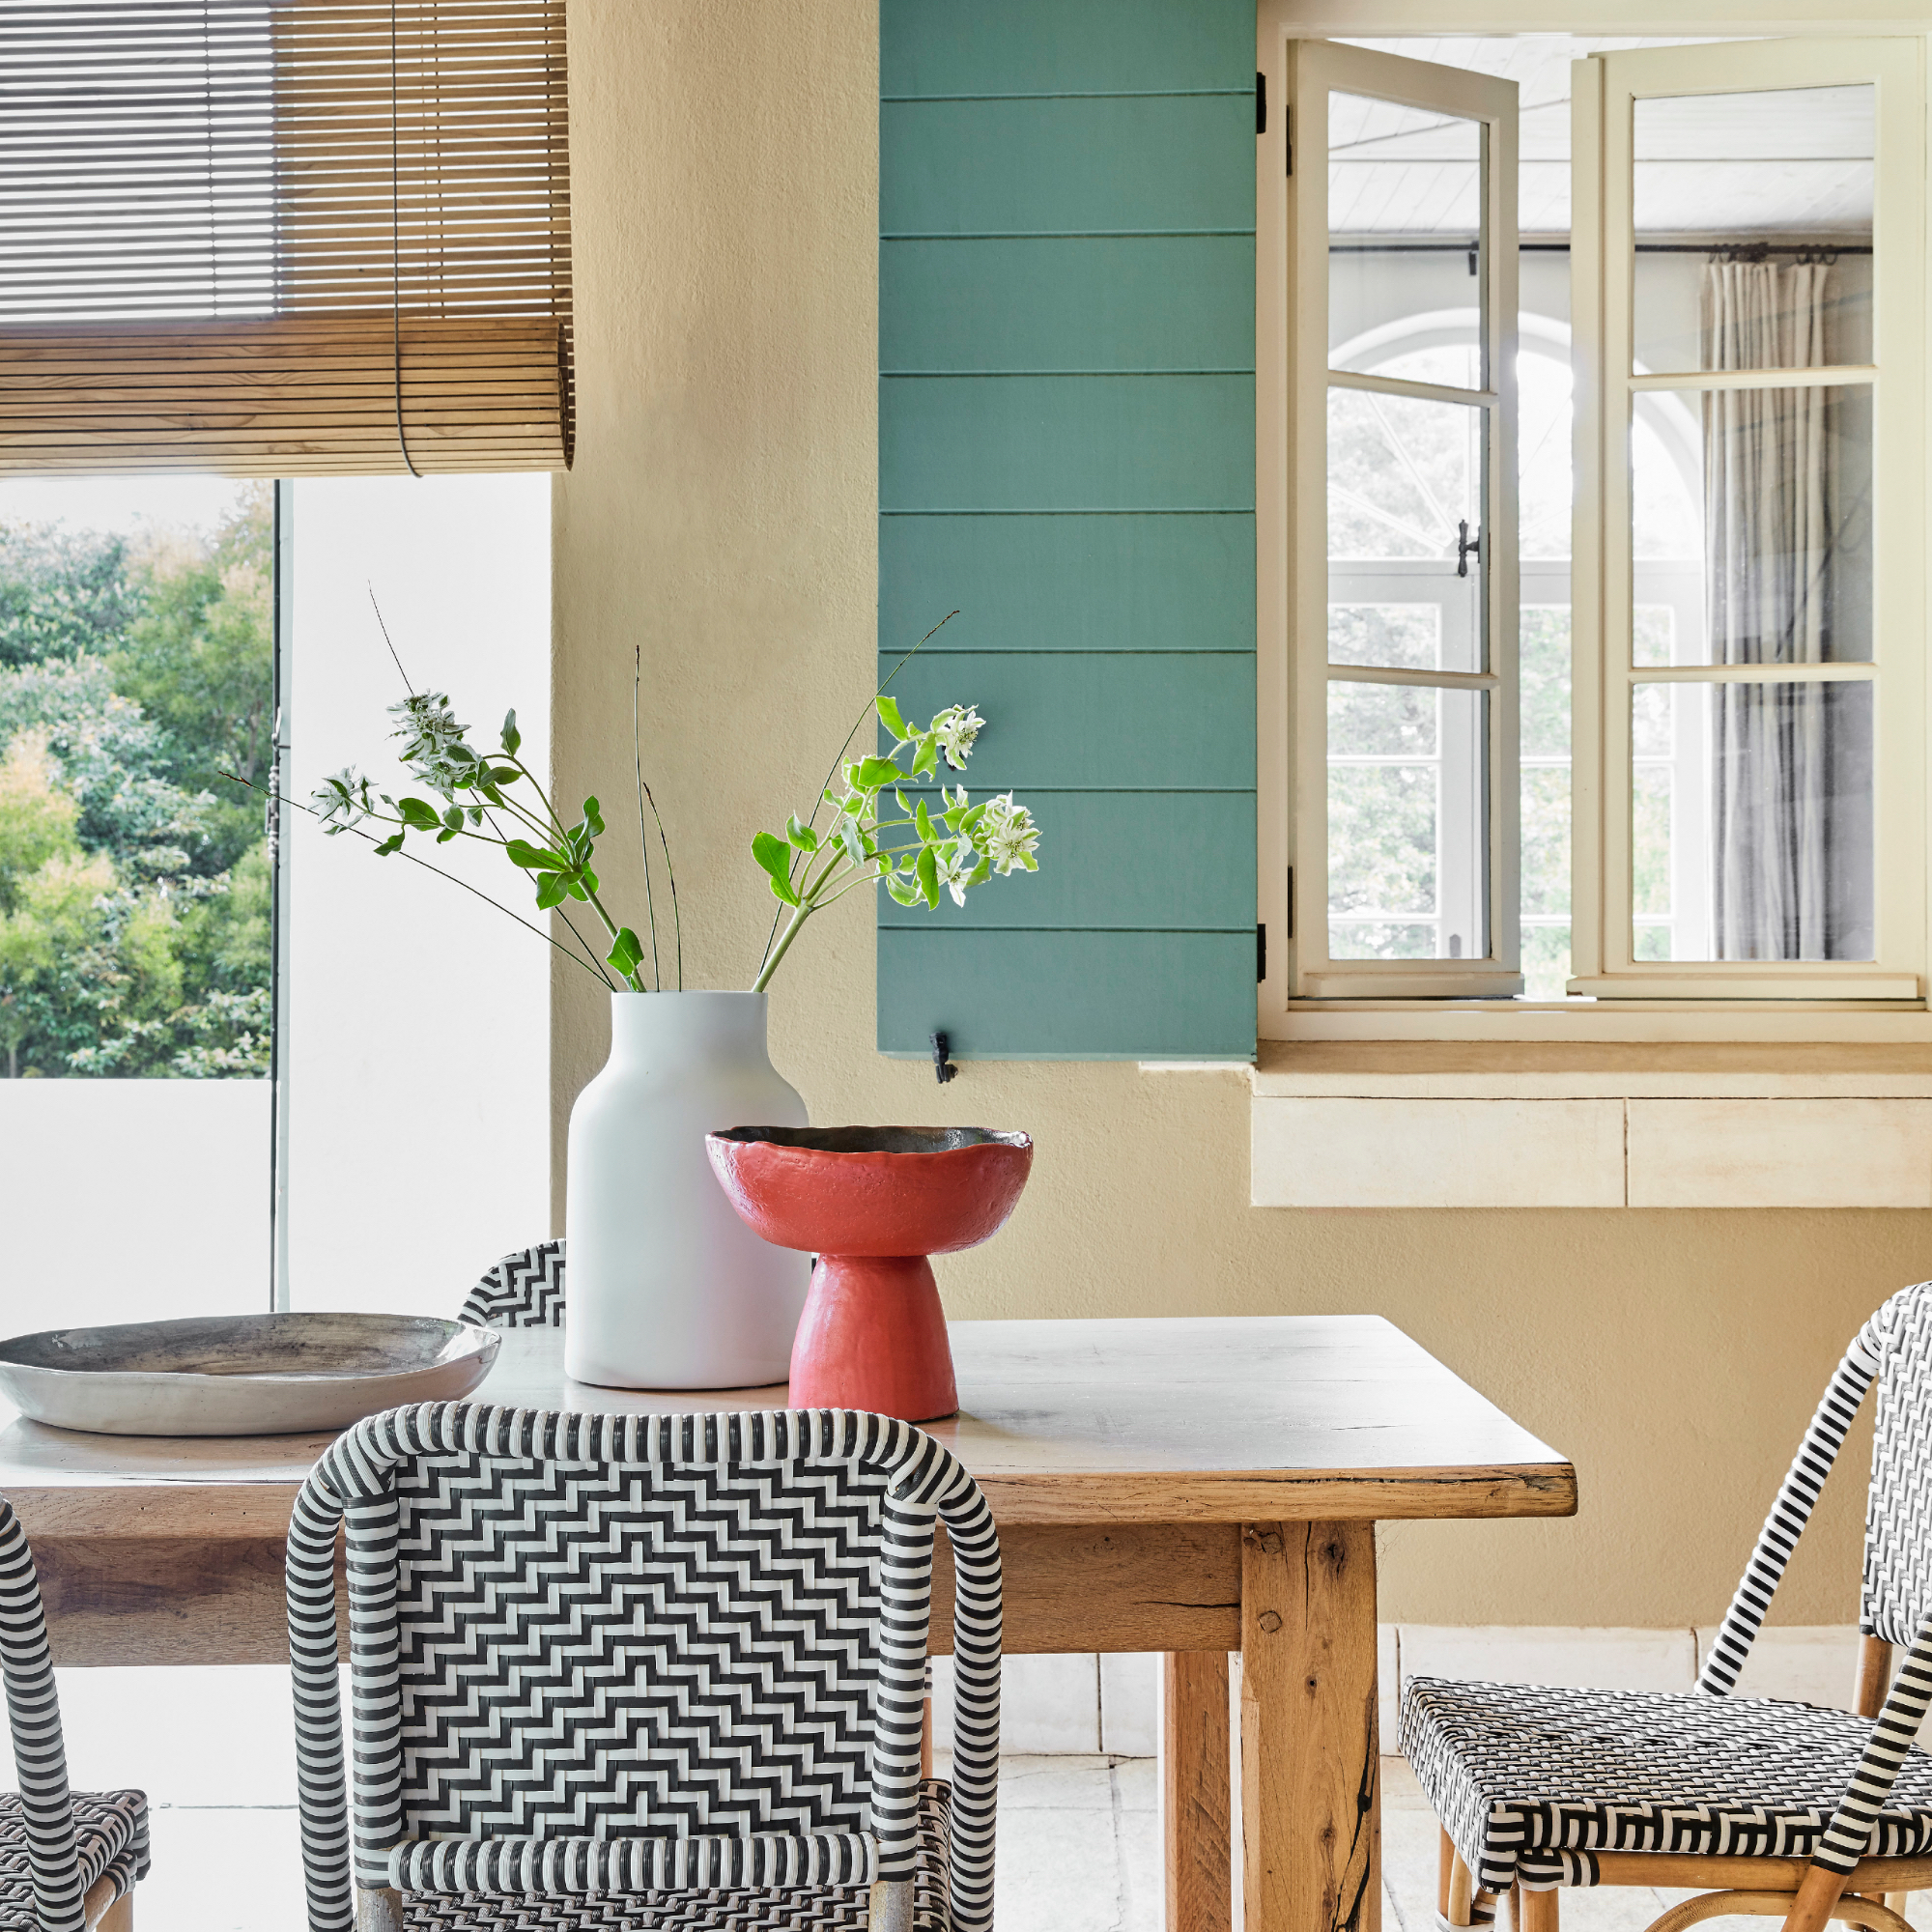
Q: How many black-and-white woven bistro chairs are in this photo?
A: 4